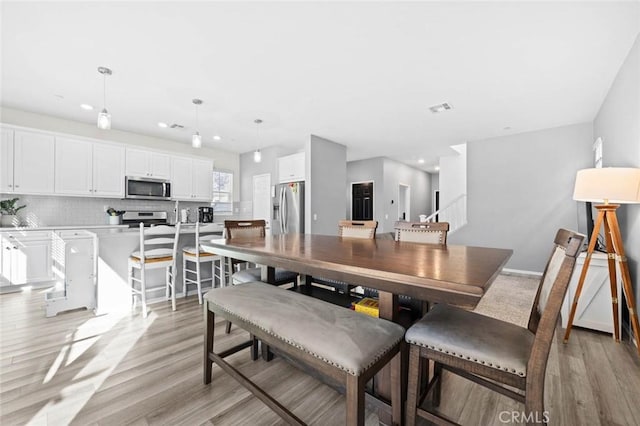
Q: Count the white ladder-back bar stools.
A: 2